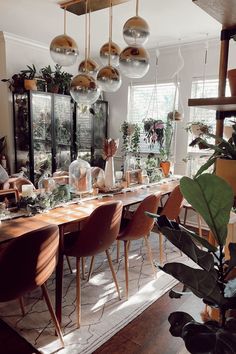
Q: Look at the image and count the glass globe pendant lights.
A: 7